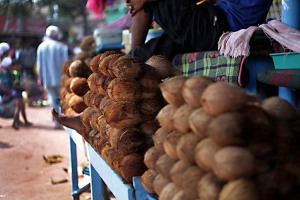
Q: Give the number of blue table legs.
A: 2